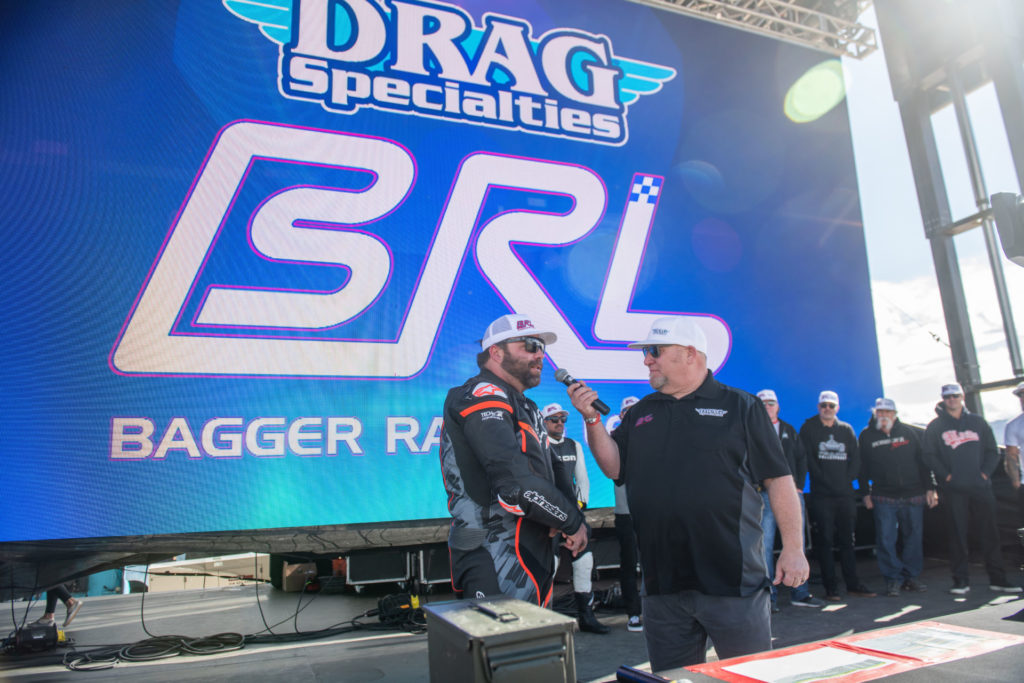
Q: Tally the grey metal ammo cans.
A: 1